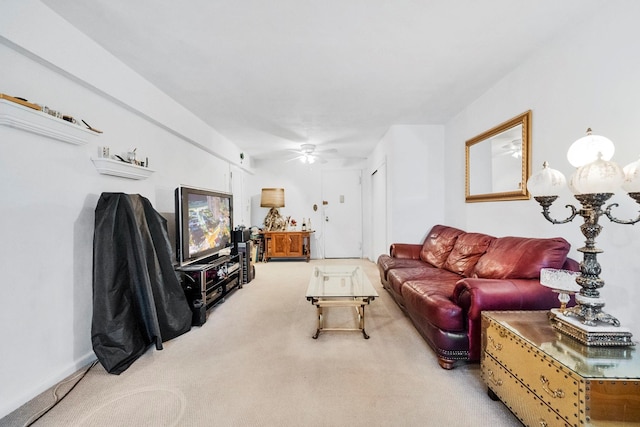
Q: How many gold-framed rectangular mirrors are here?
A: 1